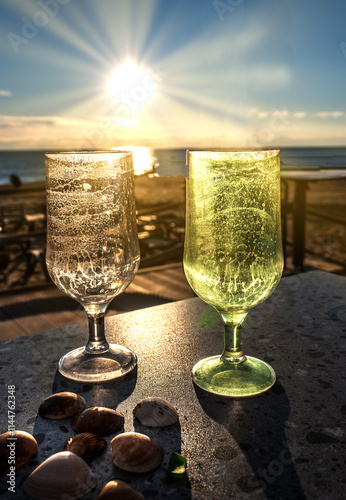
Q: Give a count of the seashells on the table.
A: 8